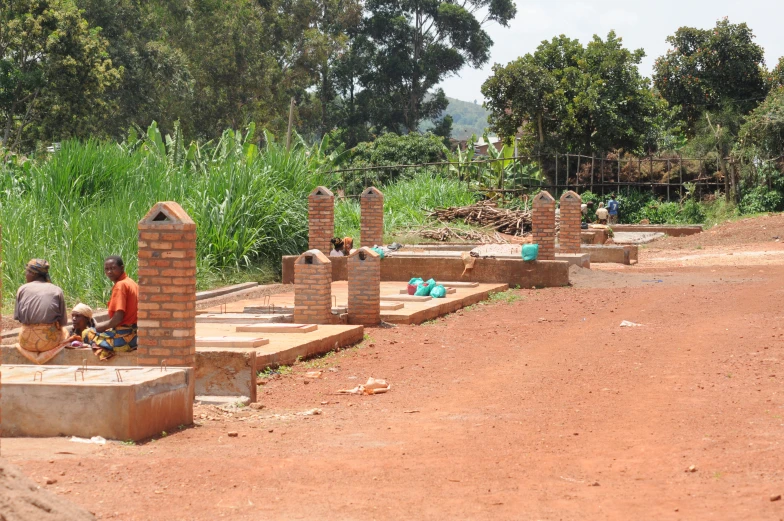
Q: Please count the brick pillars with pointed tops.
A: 7